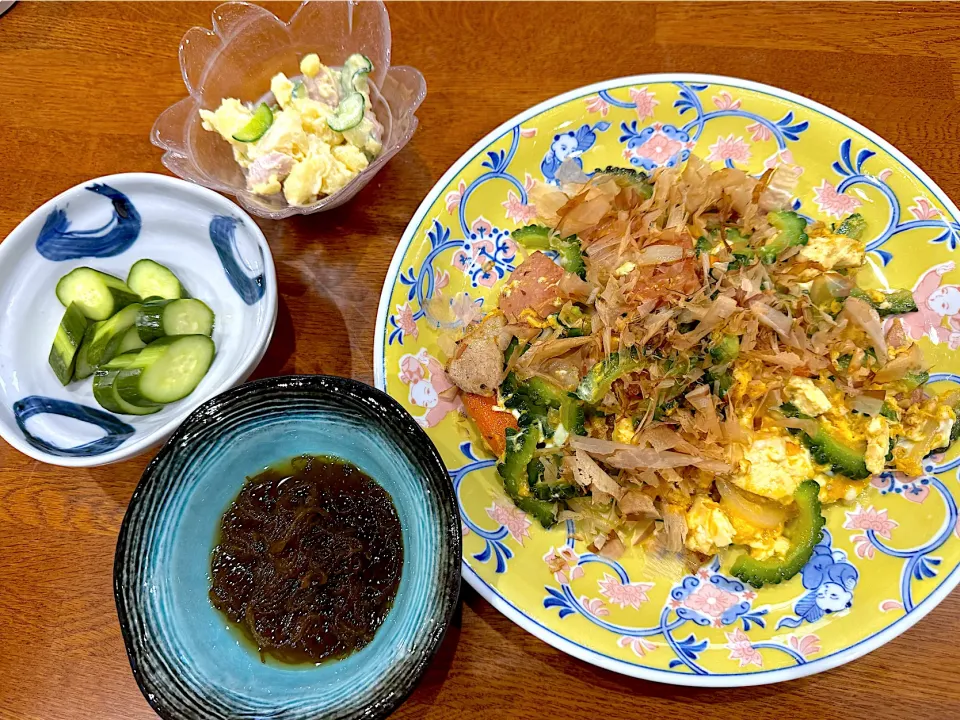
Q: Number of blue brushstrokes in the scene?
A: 3